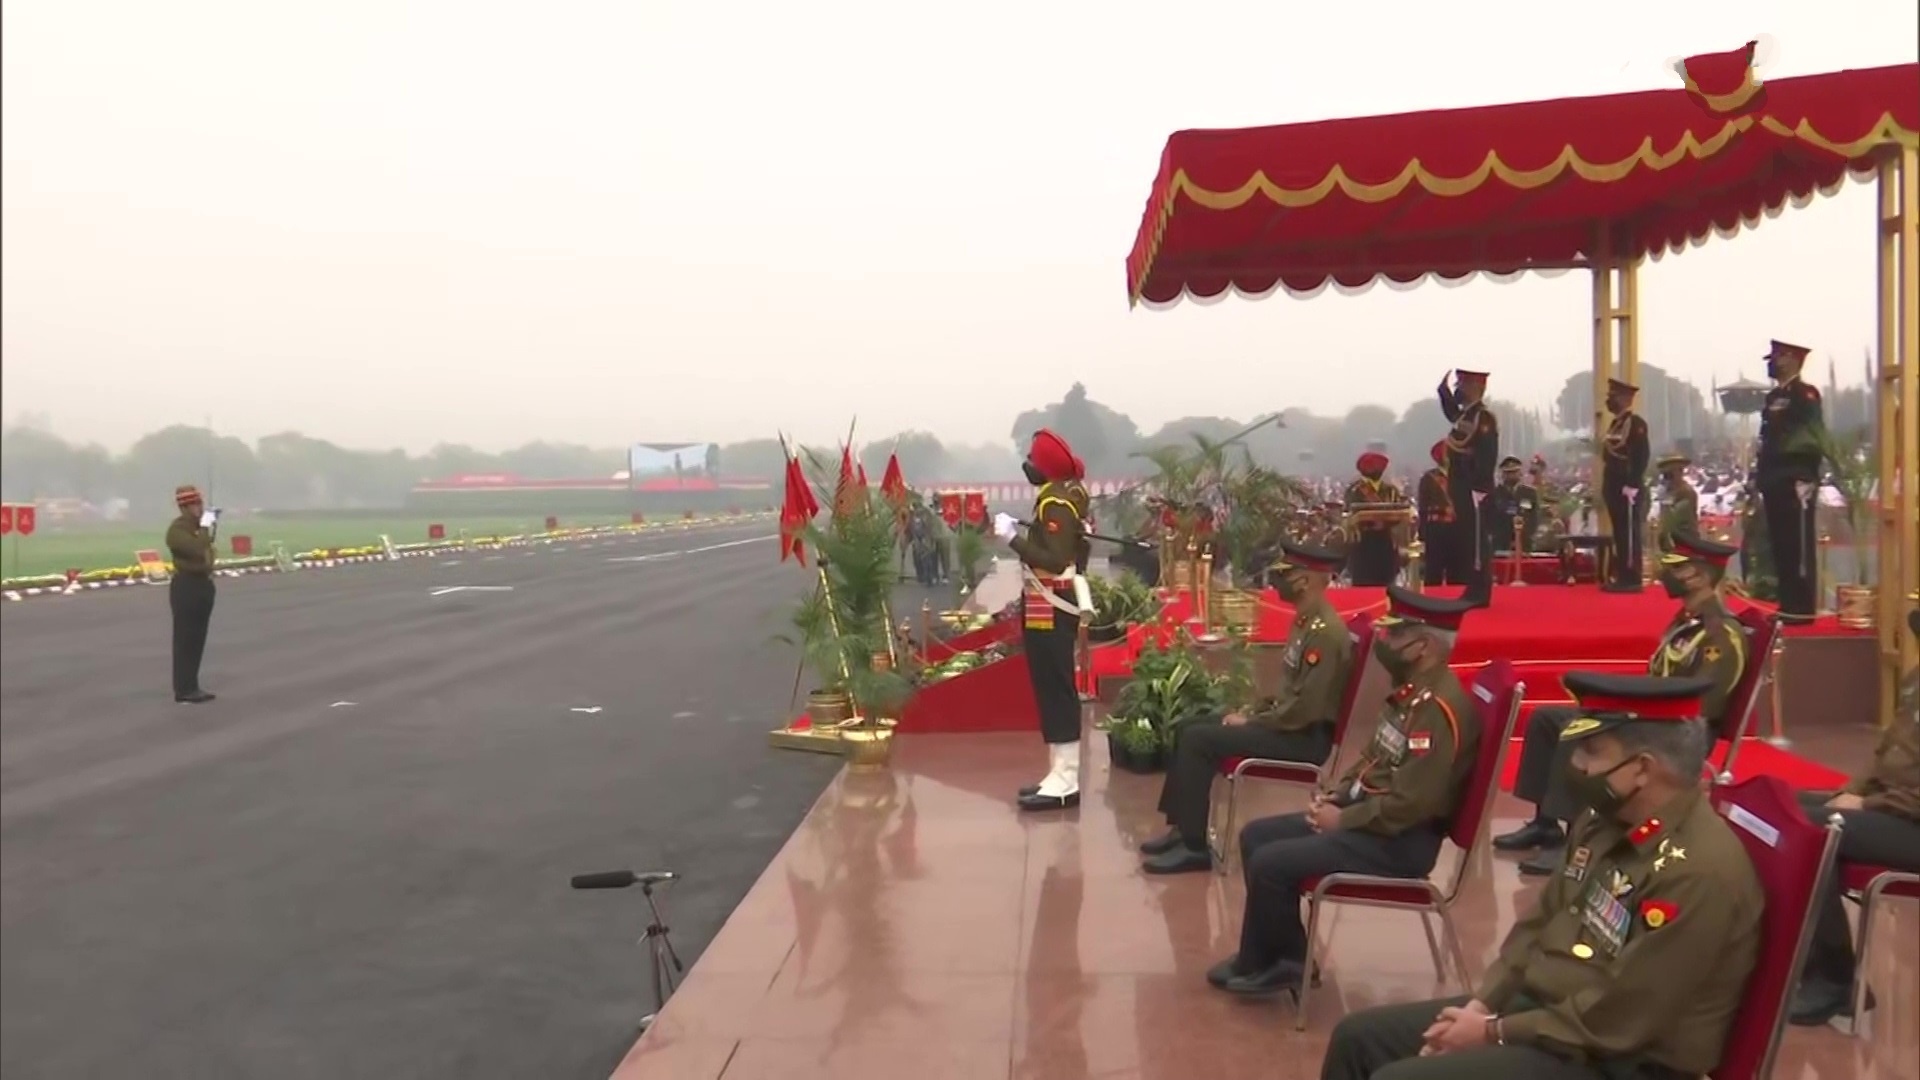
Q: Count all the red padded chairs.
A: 5